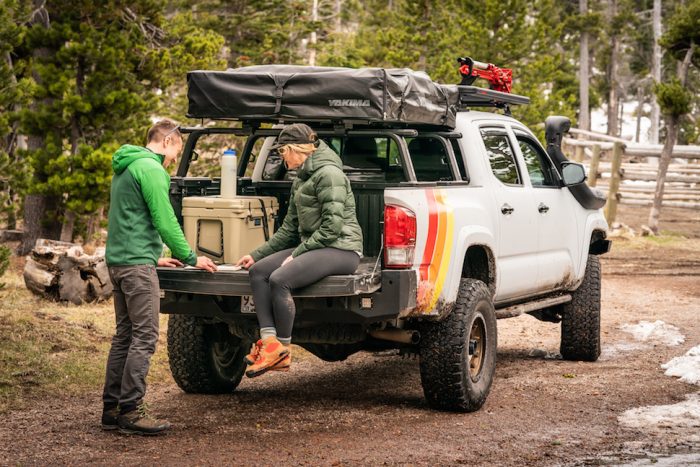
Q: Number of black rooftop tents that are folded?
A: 1